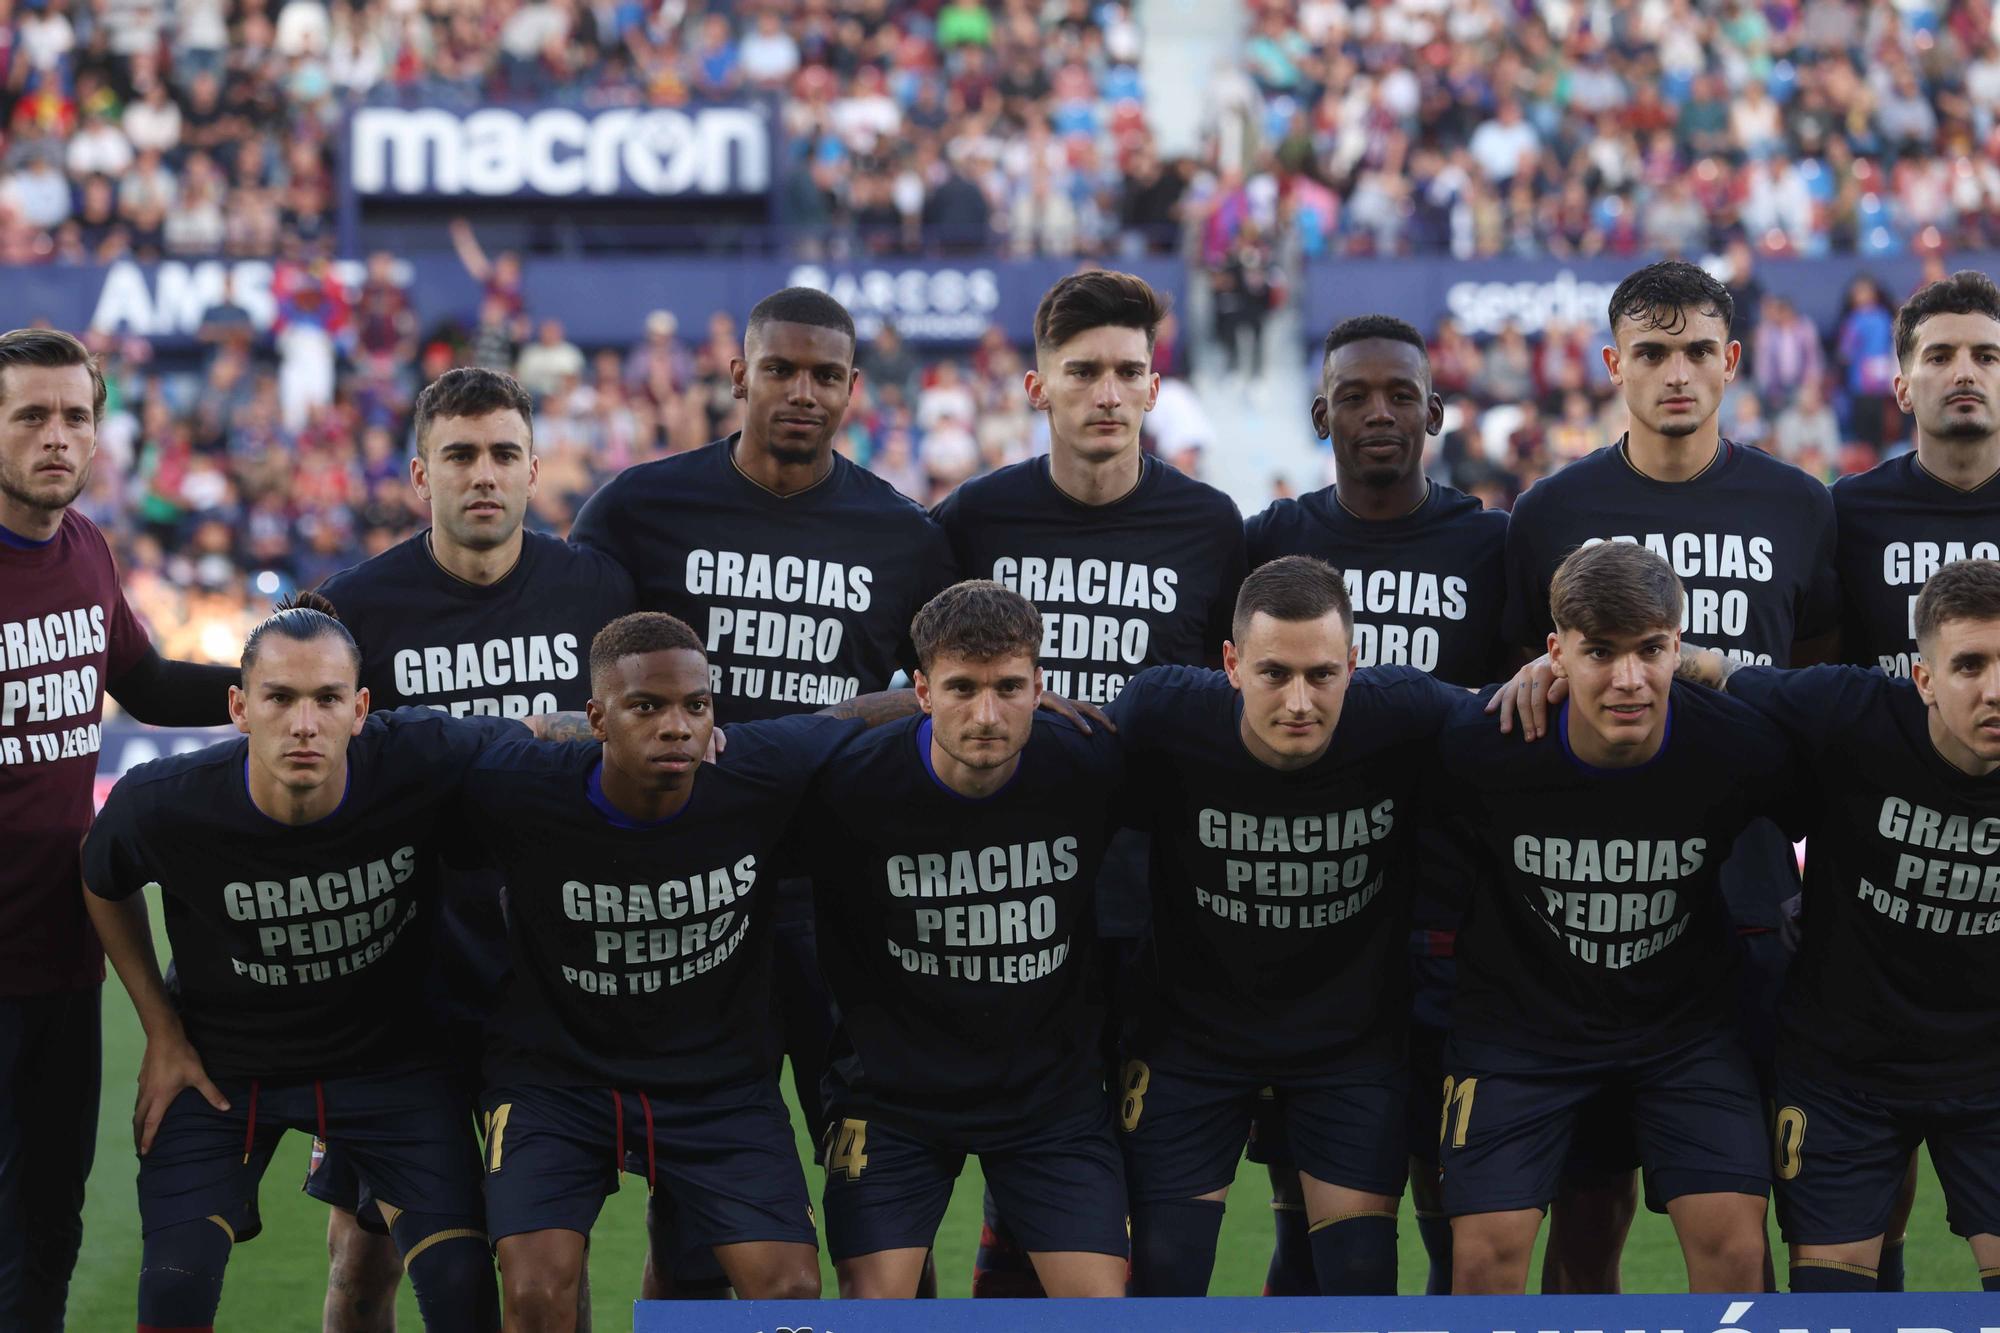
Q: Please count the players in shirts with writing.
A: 13